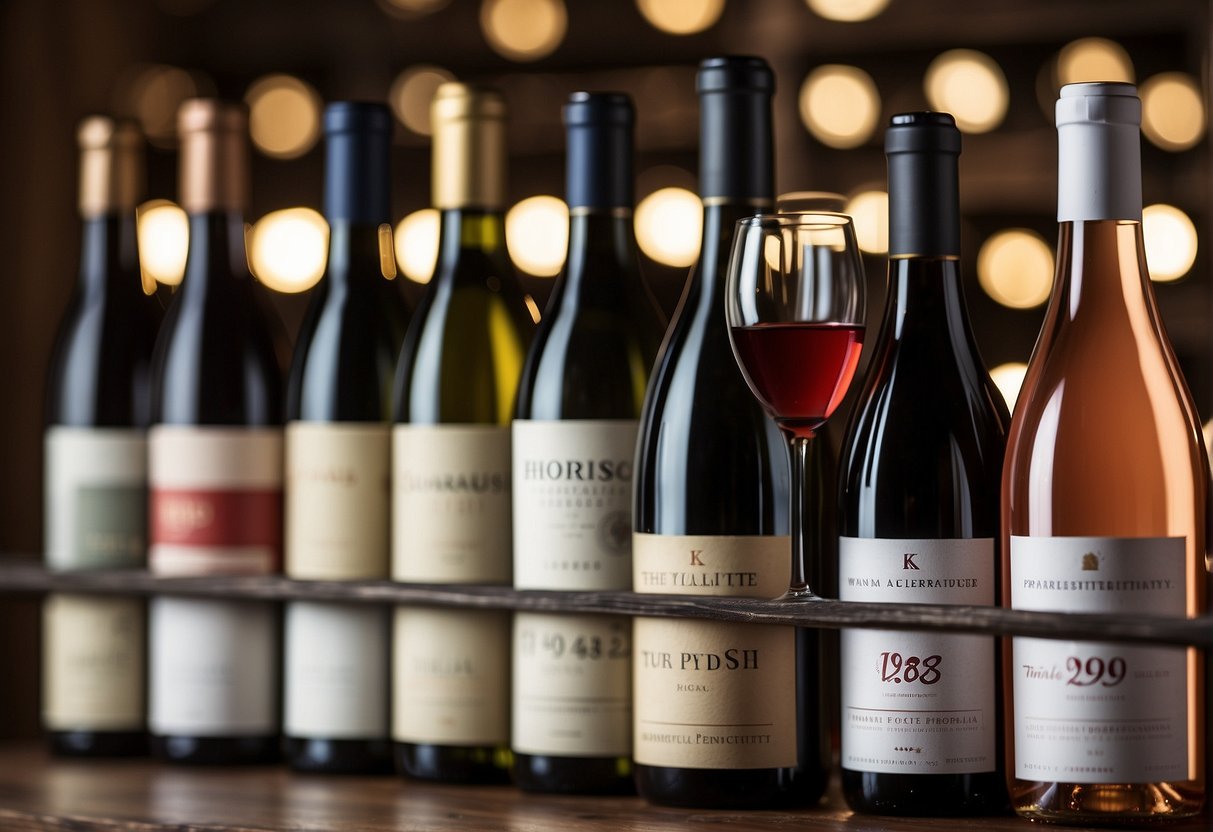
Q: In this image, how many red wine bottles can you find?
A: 6